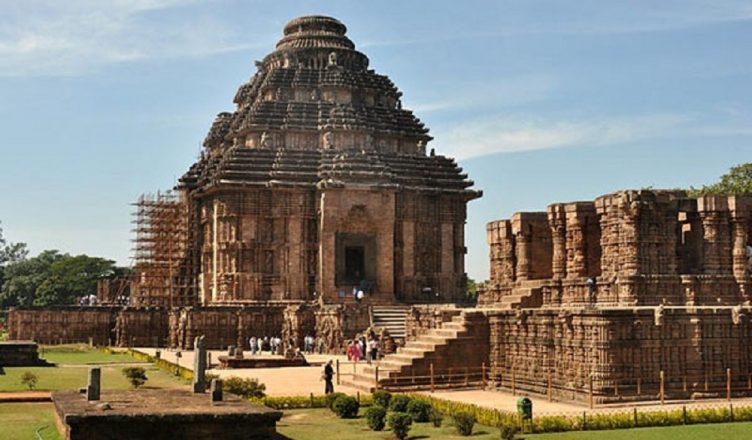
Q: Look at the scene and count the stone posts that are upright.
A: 3